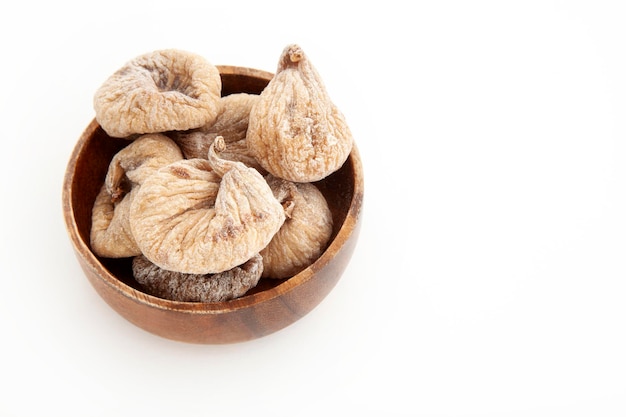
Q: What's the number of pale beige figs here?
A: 6